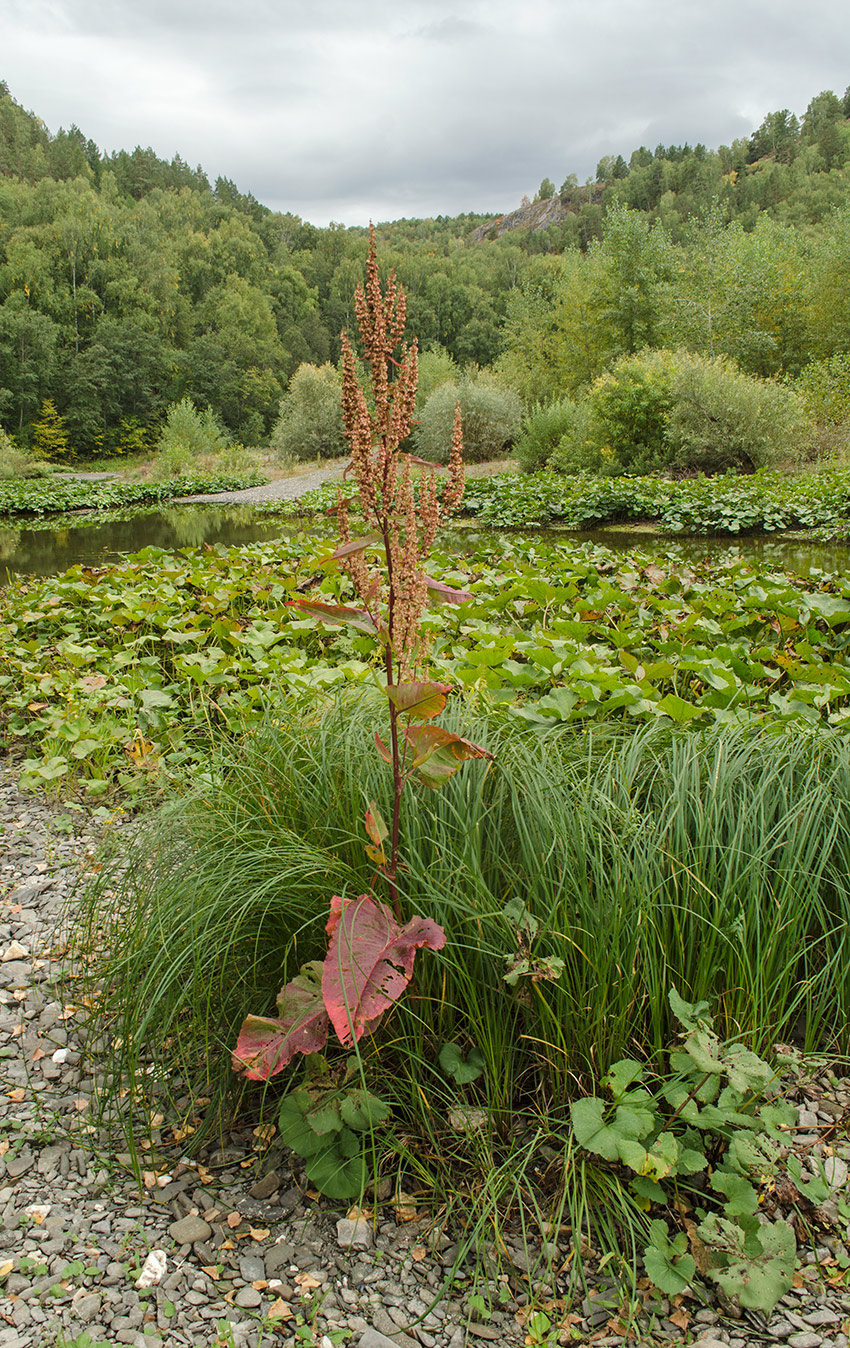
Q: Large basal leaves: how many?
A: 2